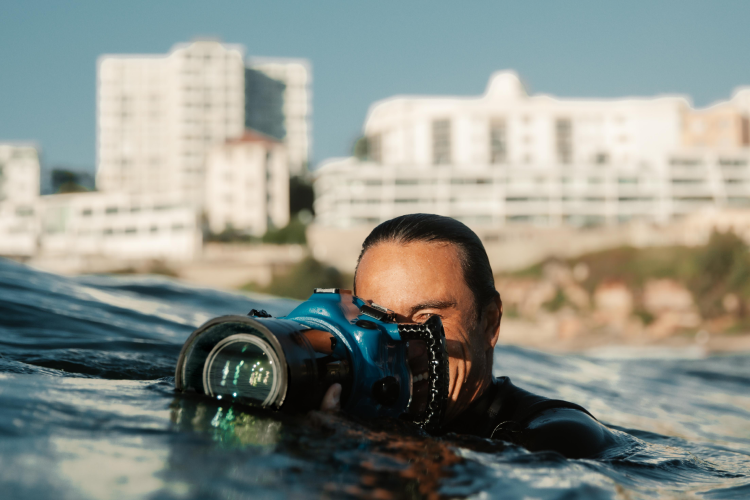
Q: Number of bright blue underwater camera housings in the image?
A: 1